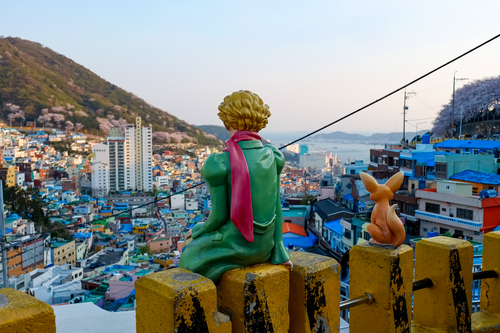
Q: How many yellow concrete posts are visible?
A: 7